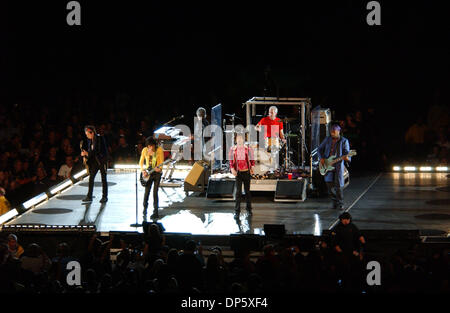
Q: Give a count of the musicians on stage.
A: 6